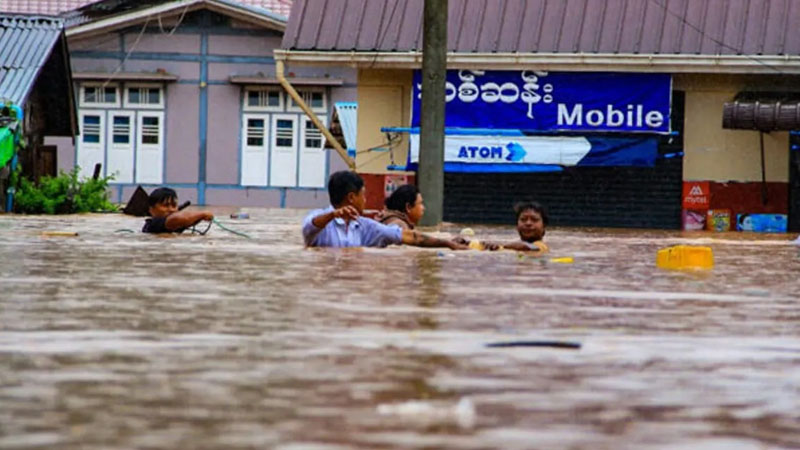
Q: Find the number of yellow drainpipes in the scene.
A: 1